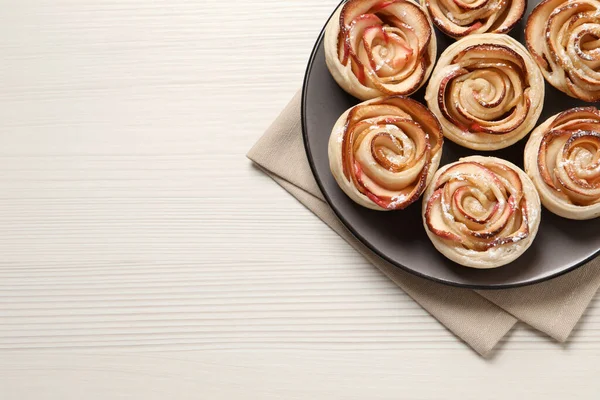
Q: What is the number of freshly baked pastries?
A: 7